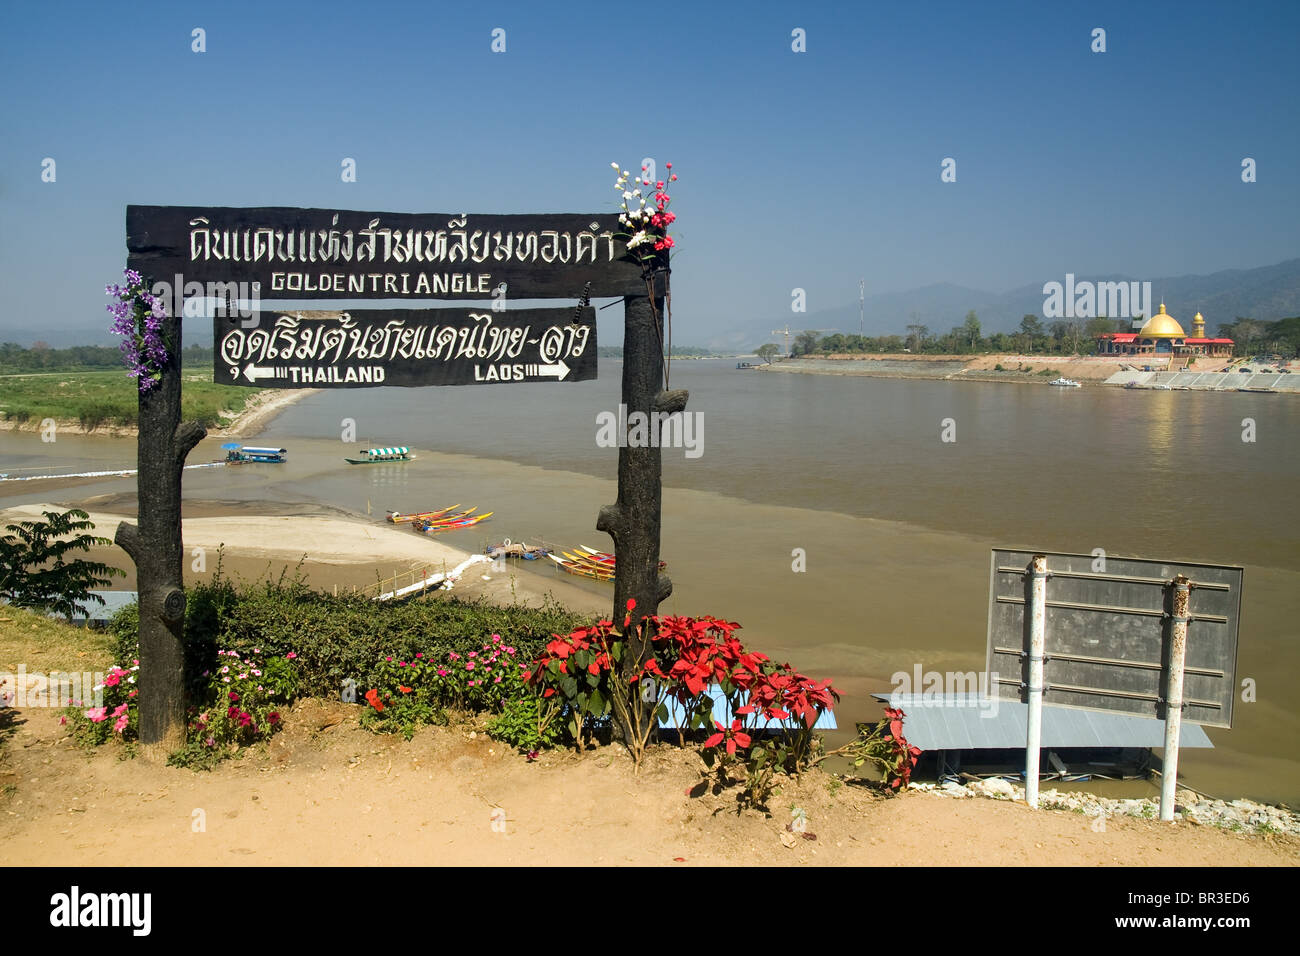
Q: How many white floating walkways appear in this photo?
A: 2